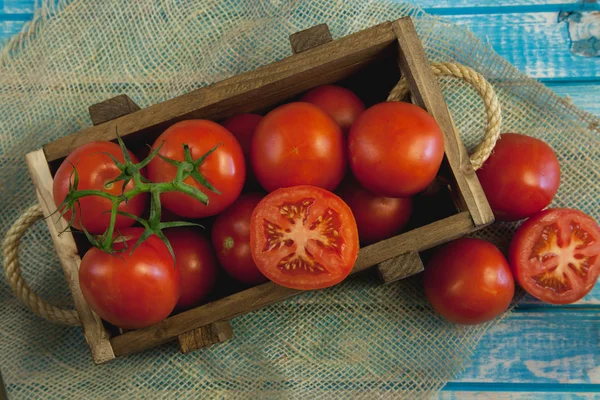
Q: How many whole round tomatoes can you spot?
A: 12